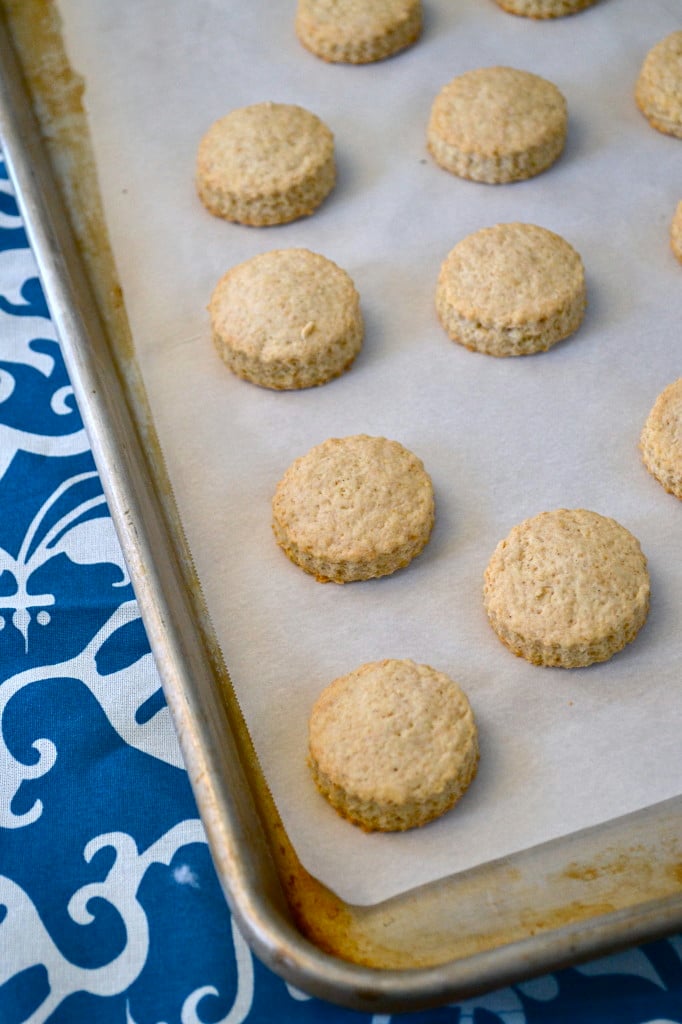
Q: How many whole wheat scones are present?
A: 12